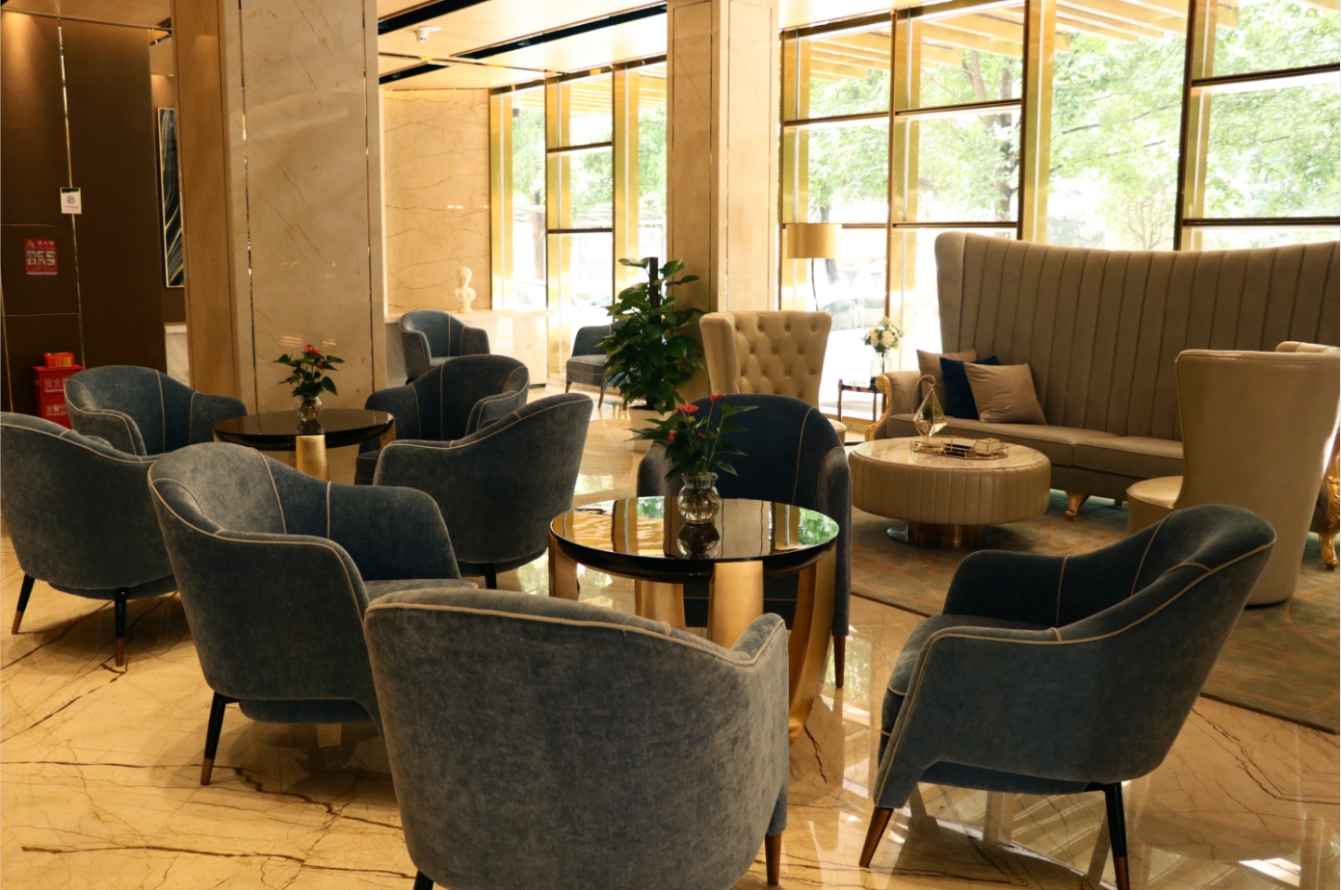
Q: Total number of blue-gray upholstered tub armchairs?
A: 10